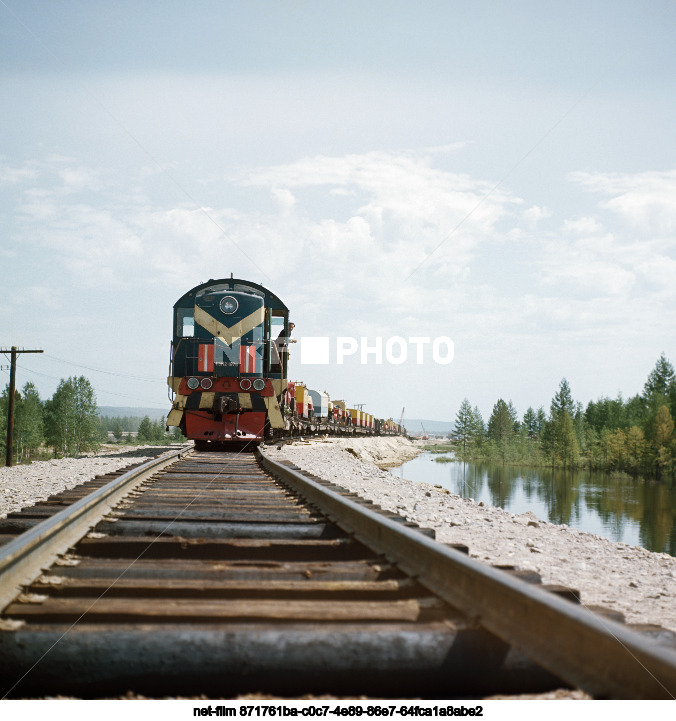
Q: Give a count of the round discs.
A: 5